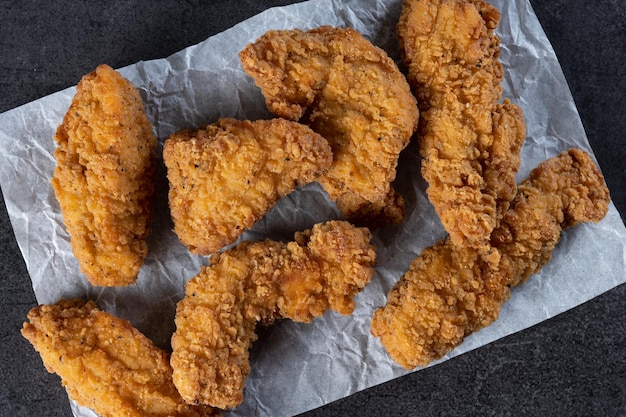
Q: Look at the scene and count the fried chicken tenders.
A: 7